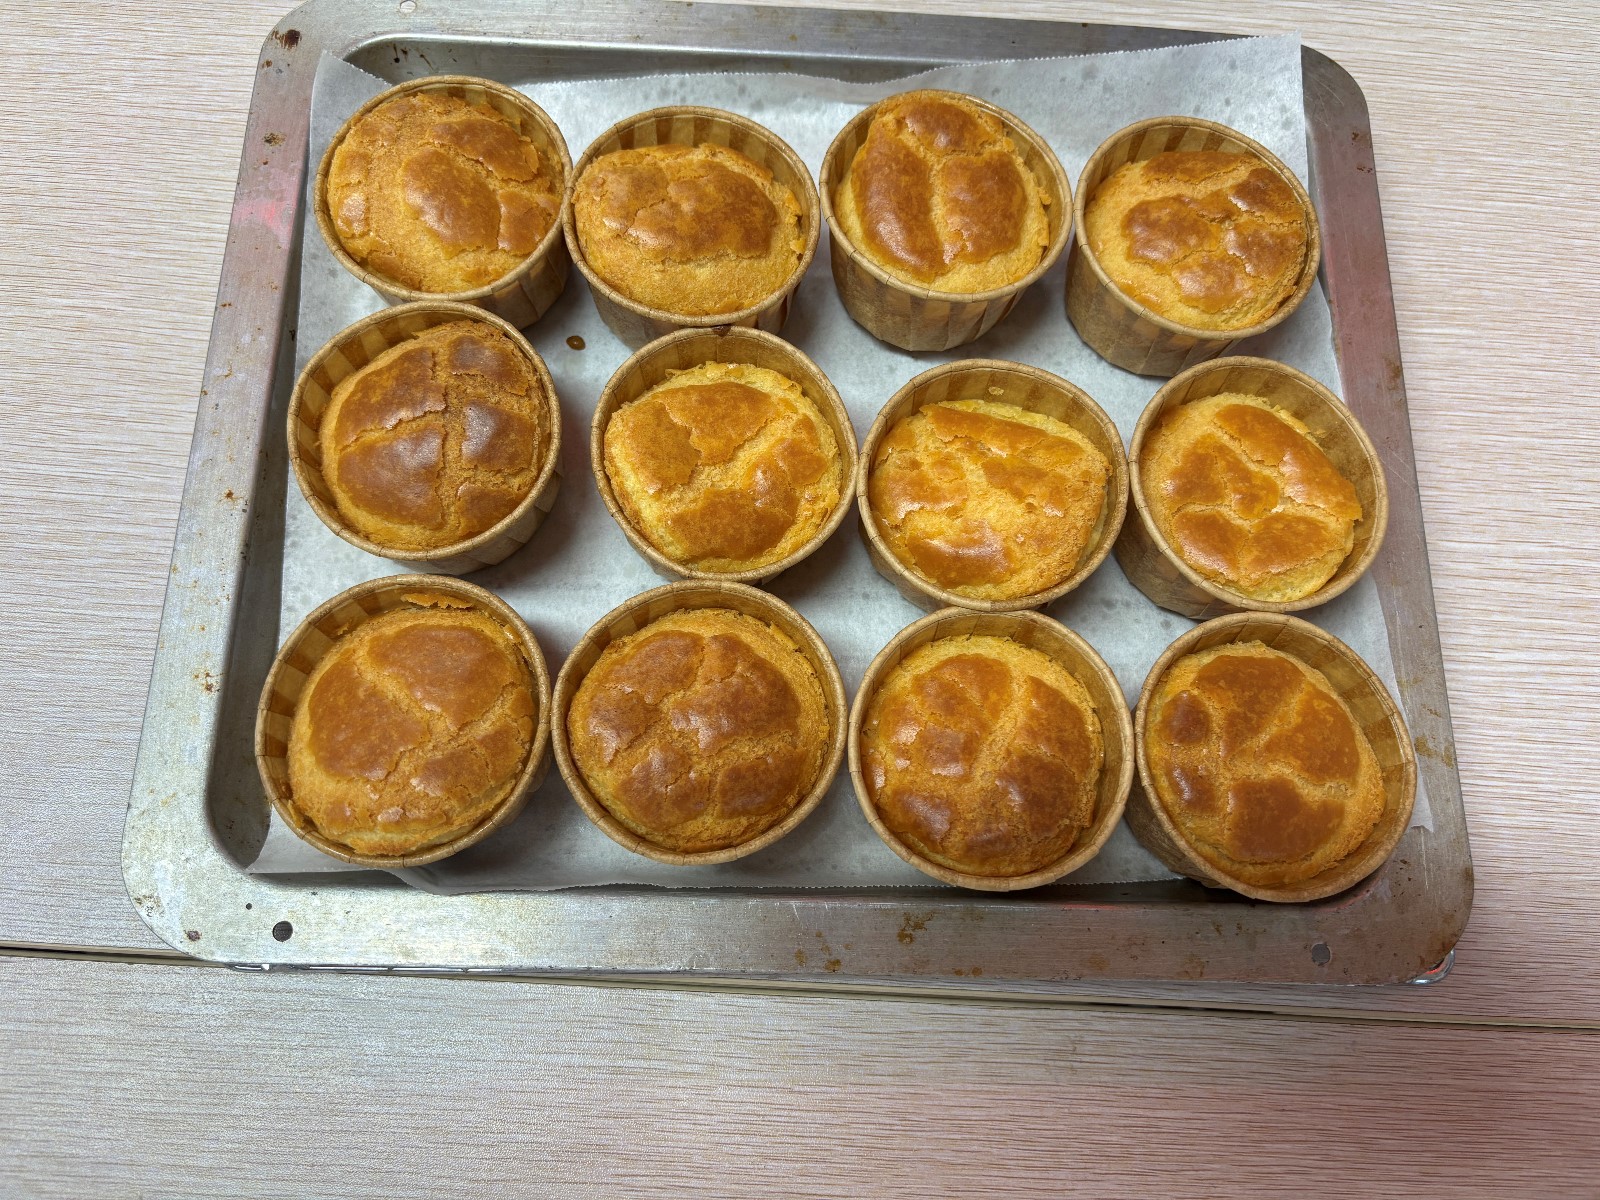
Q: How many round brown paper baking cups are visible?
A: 12